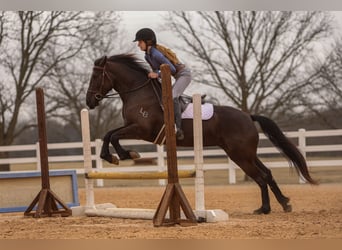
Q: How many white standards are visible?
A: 2